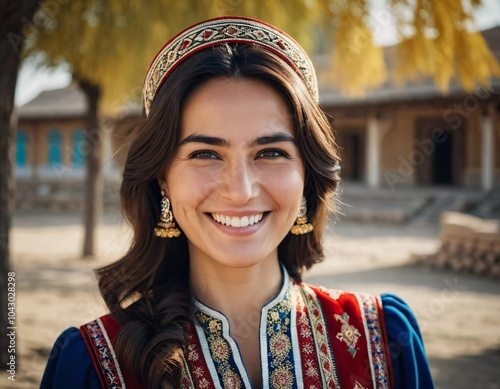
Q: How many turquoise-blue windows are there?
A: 3